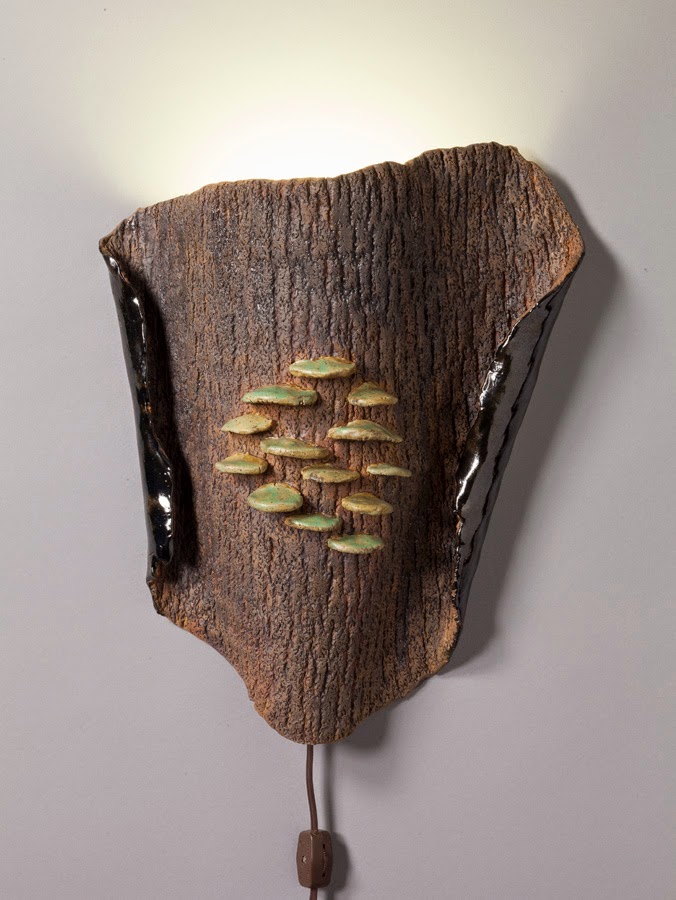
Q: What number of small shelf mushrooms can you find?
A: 13